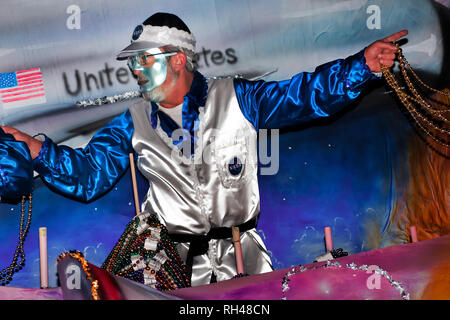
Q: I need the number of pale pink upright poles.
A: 5